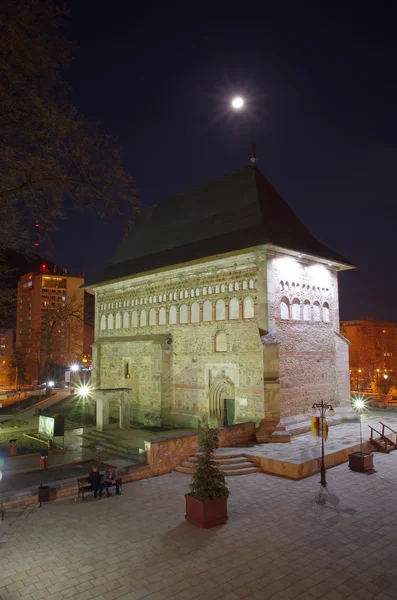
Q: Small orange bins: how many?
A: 2